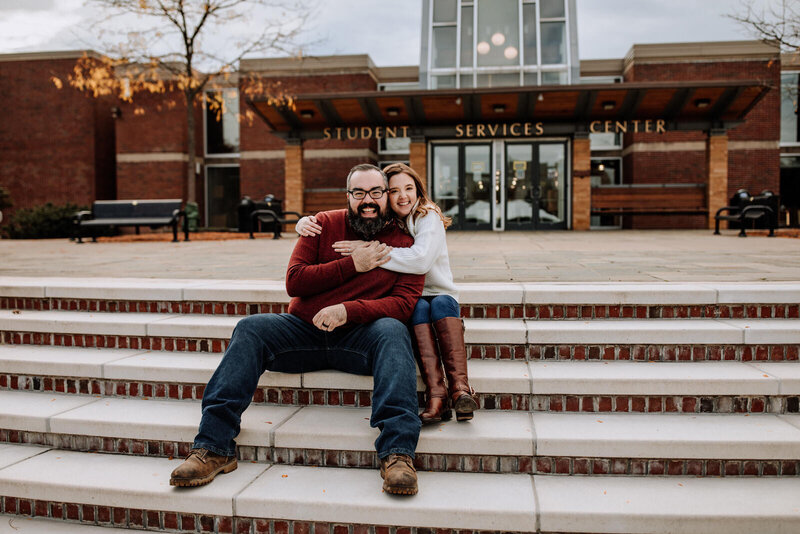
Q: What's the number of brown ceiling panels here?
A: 11